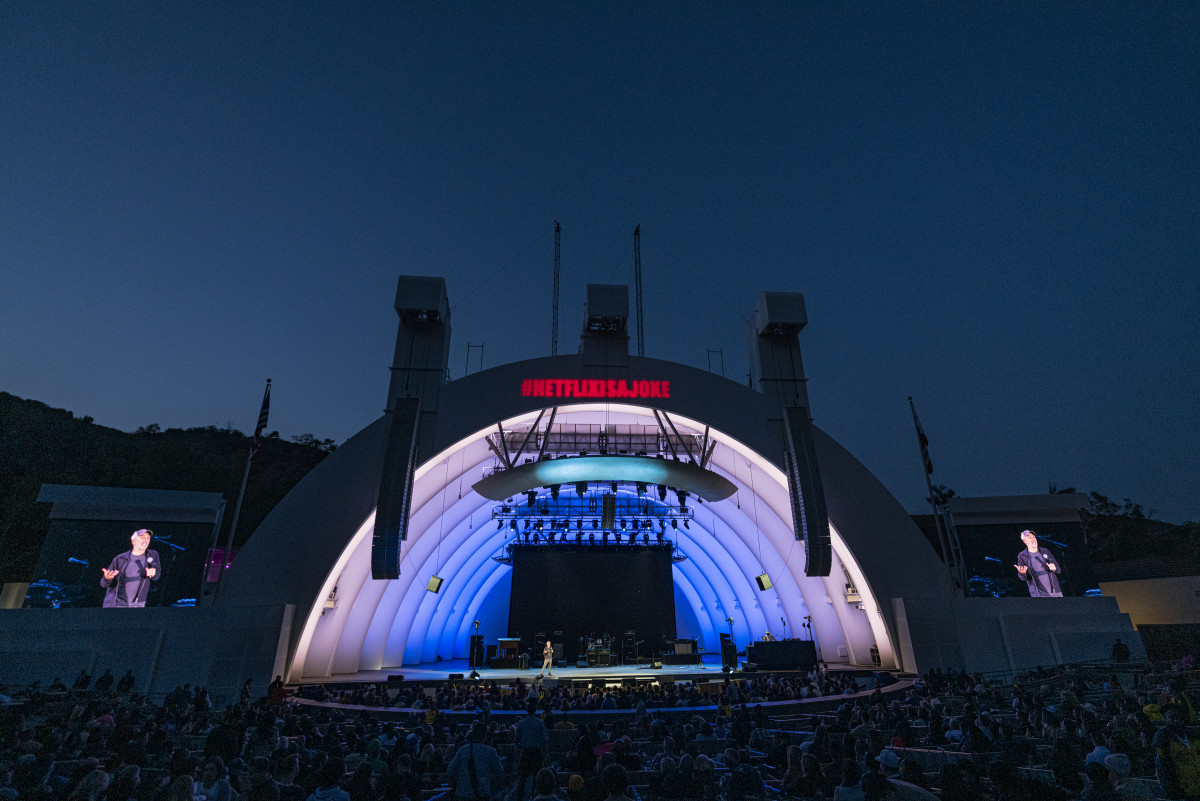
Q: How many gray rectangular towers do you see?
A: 3